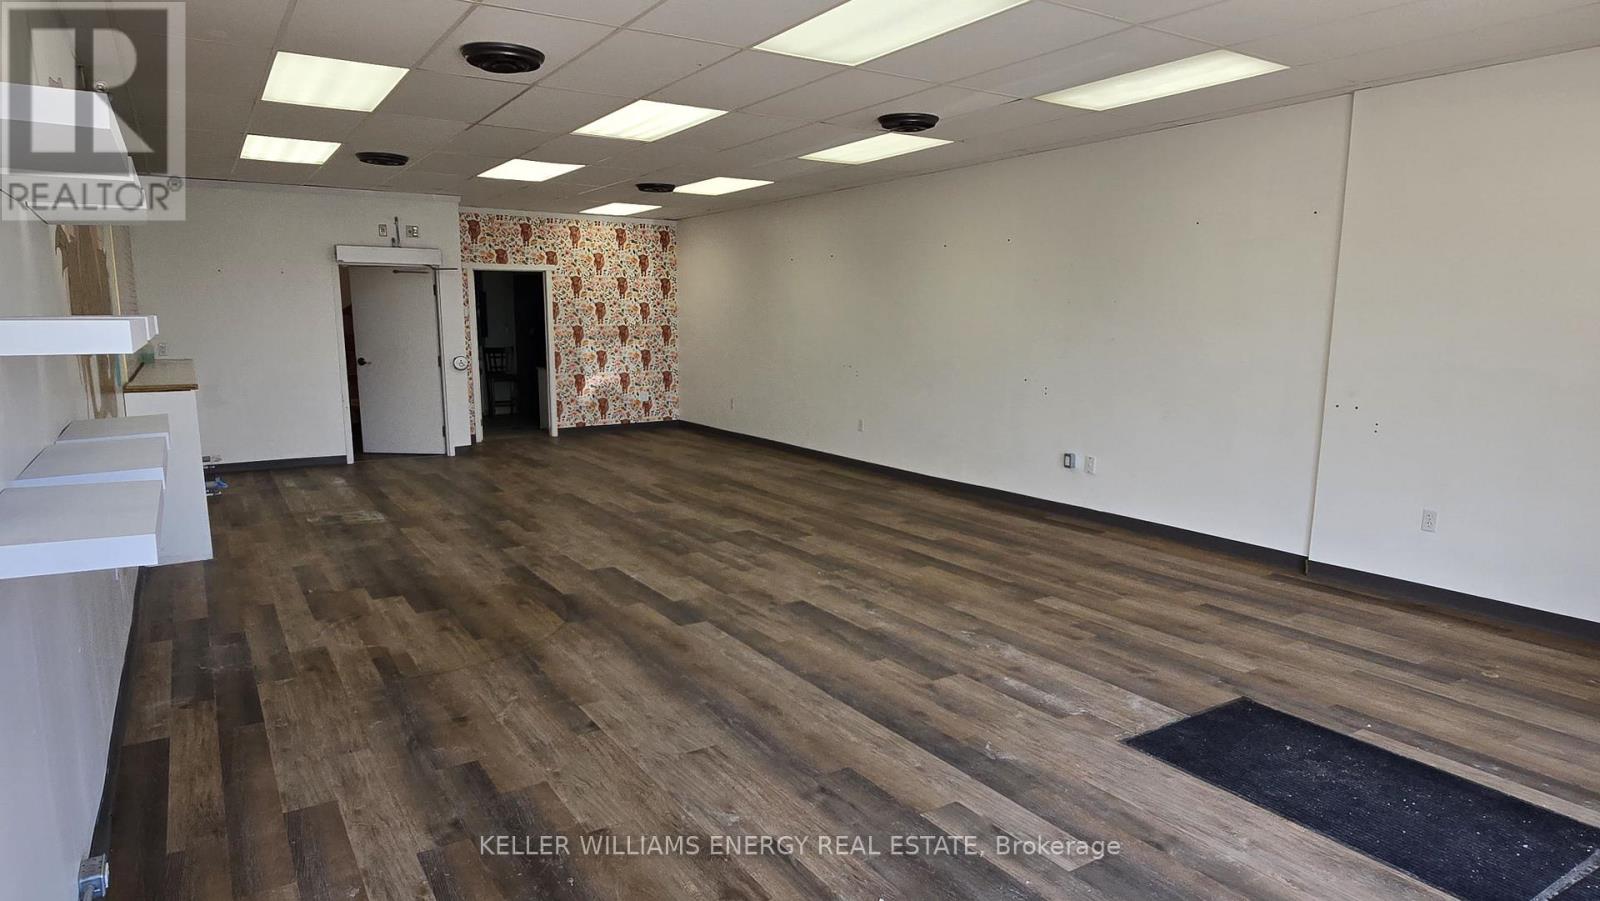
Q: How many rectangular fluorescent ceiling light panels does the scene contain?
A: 9